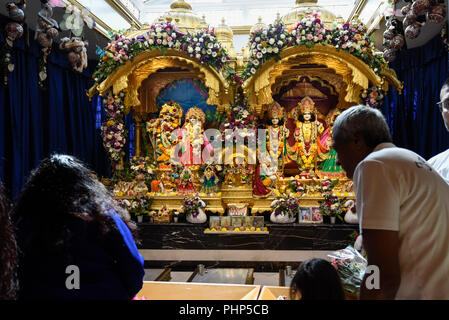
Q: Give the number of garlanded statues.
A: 5